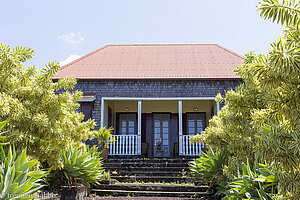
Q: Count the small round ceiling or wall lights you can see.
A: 2